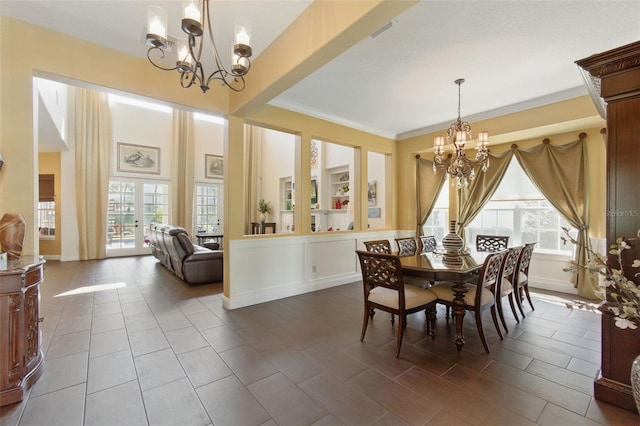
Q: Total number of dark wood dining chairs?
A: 8